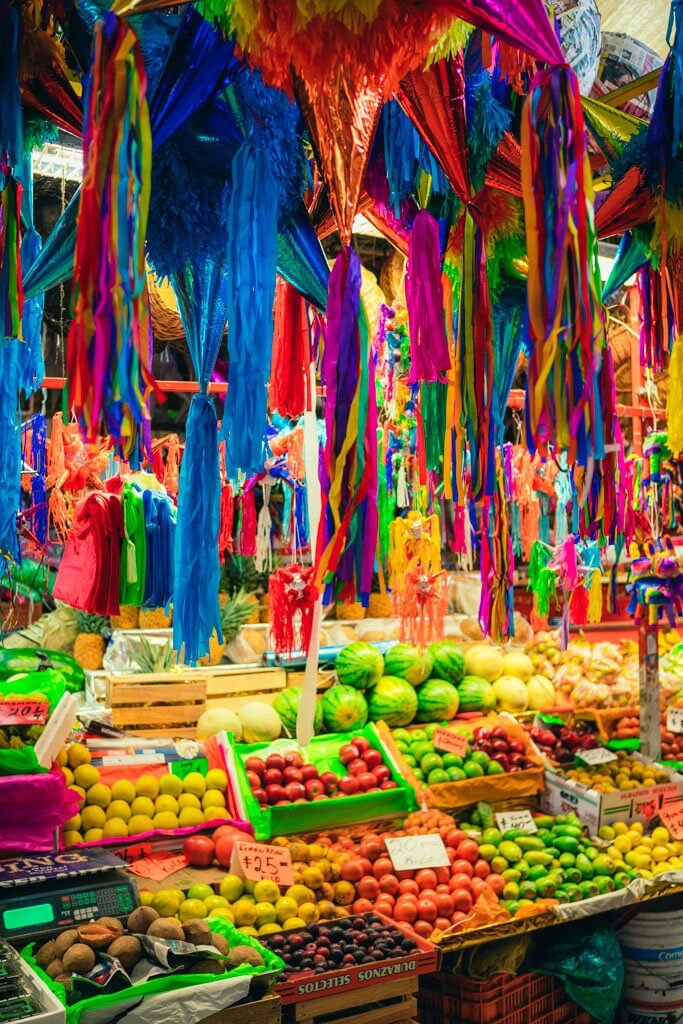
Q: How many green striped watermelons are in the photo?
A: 8